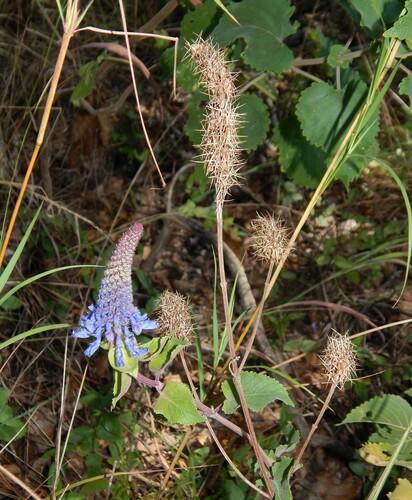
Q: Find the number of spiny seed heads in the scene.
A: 4